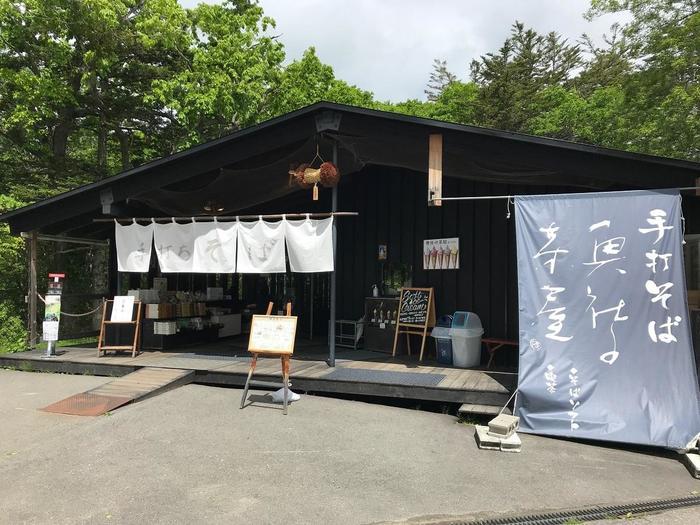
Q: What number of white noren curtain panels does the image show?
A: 5